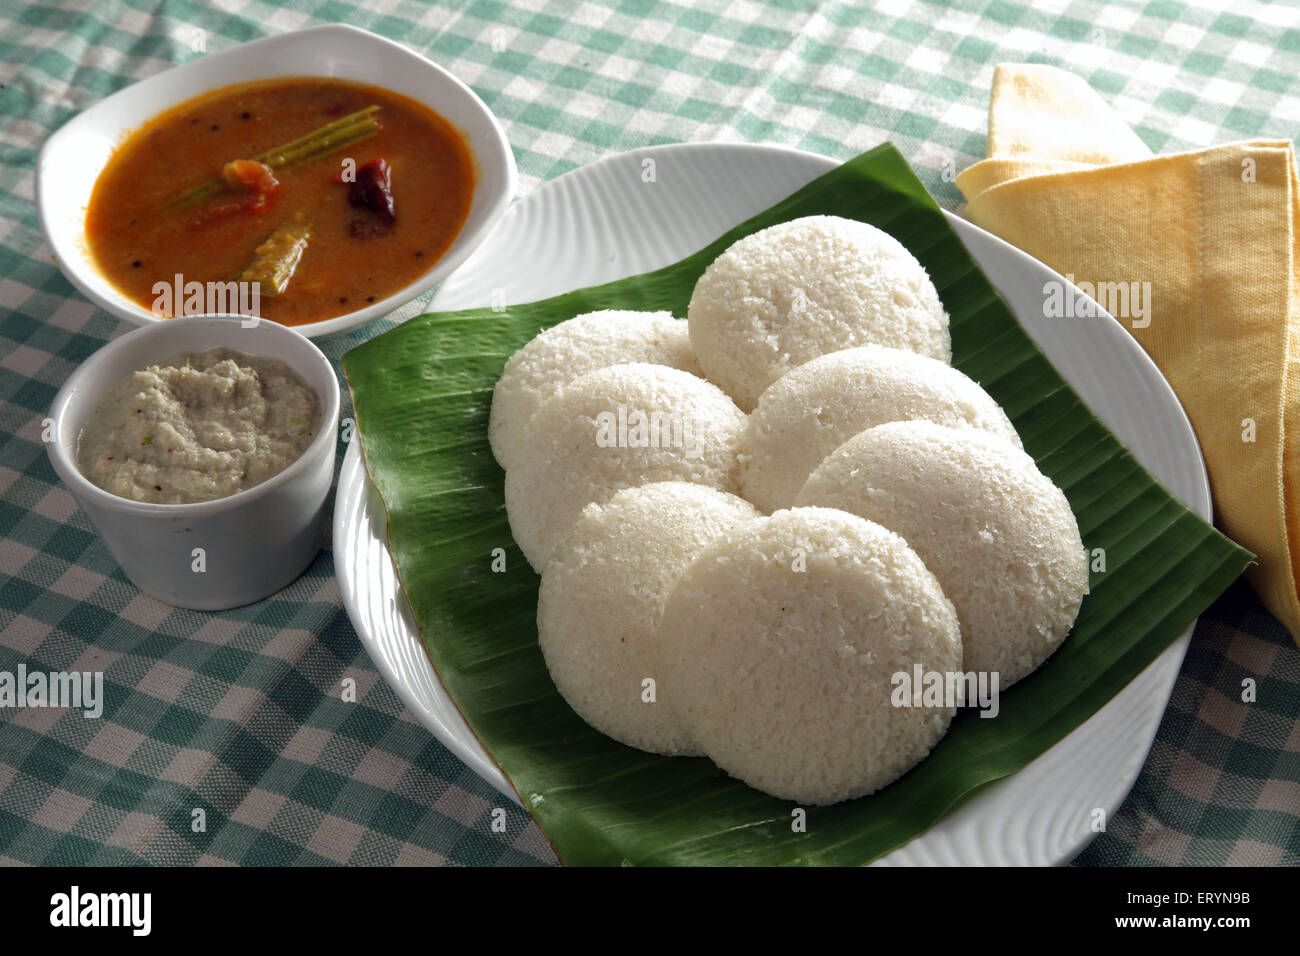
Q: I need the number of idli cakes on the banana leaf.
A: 7